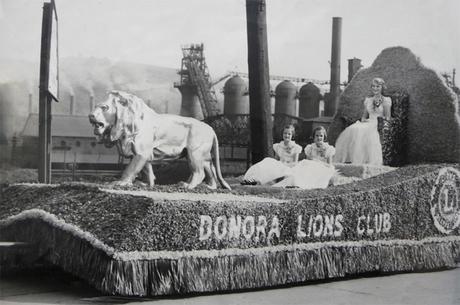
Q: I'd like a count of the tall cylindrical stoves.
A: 3